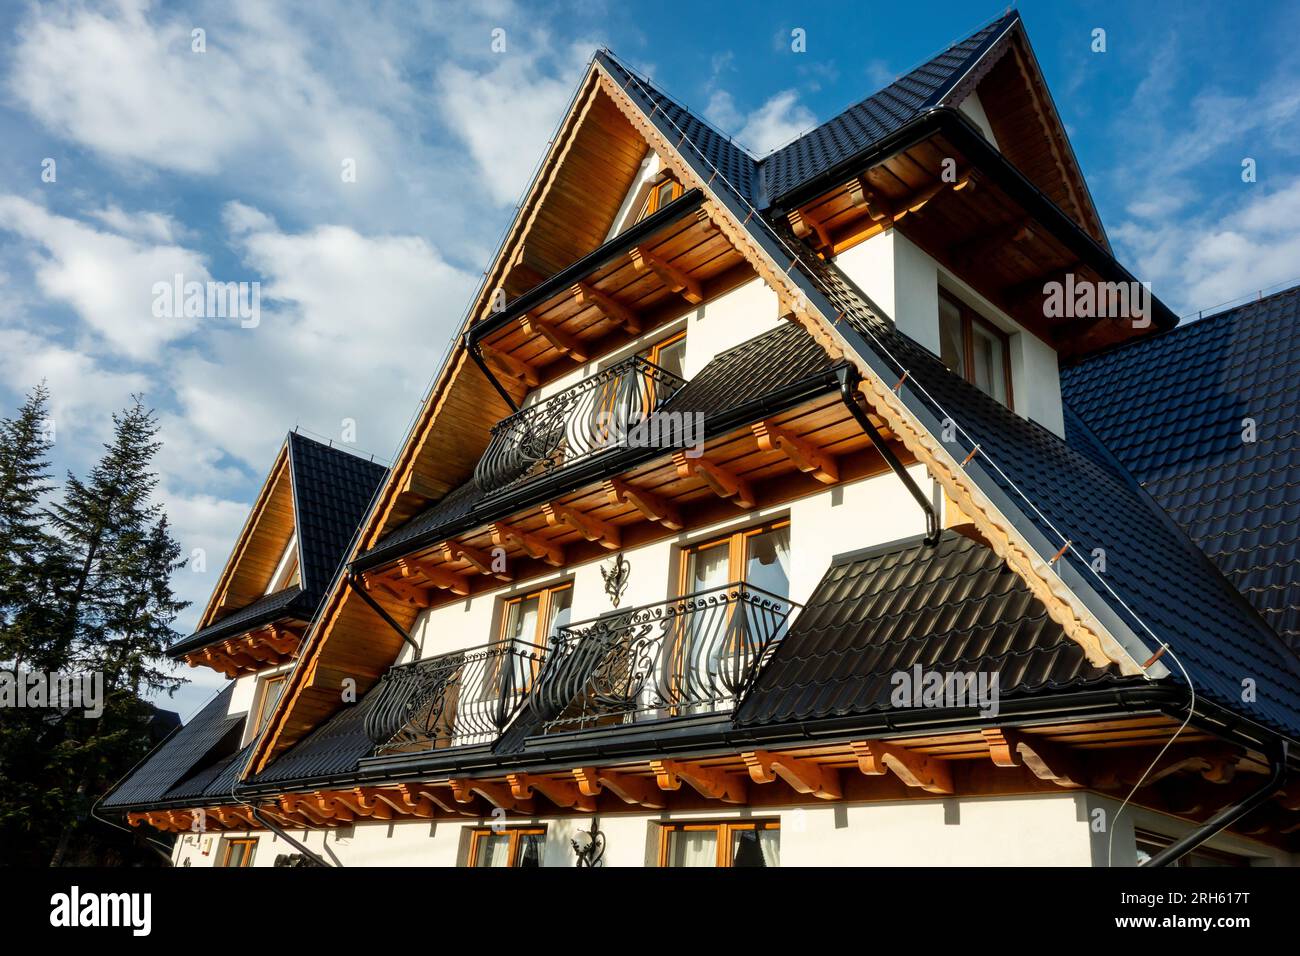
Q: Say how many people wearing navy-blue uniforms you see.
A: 0